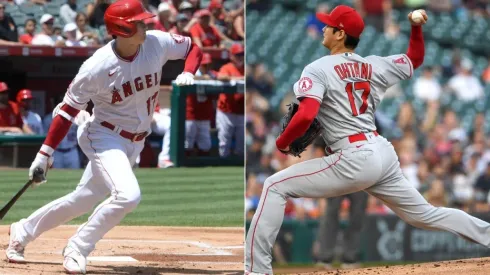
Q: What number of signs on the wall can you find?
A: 1